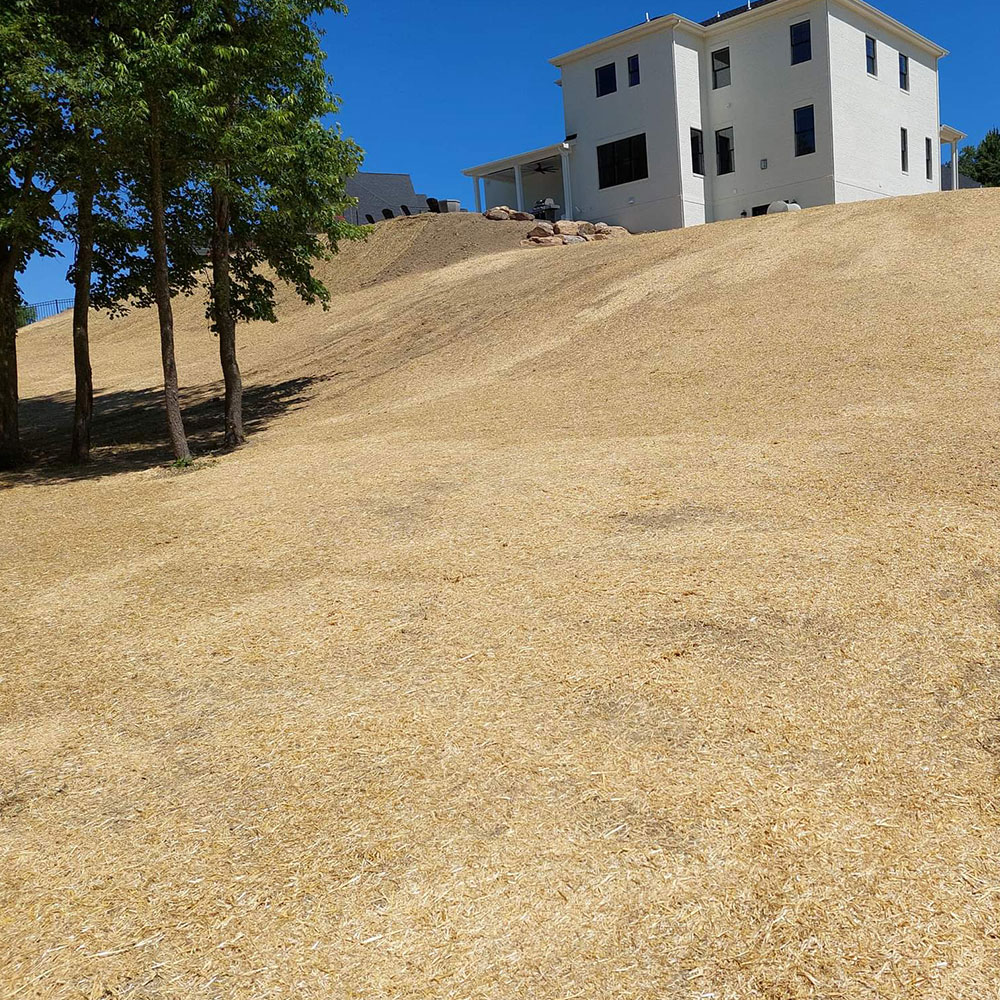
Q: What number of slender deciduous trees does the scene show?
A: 4